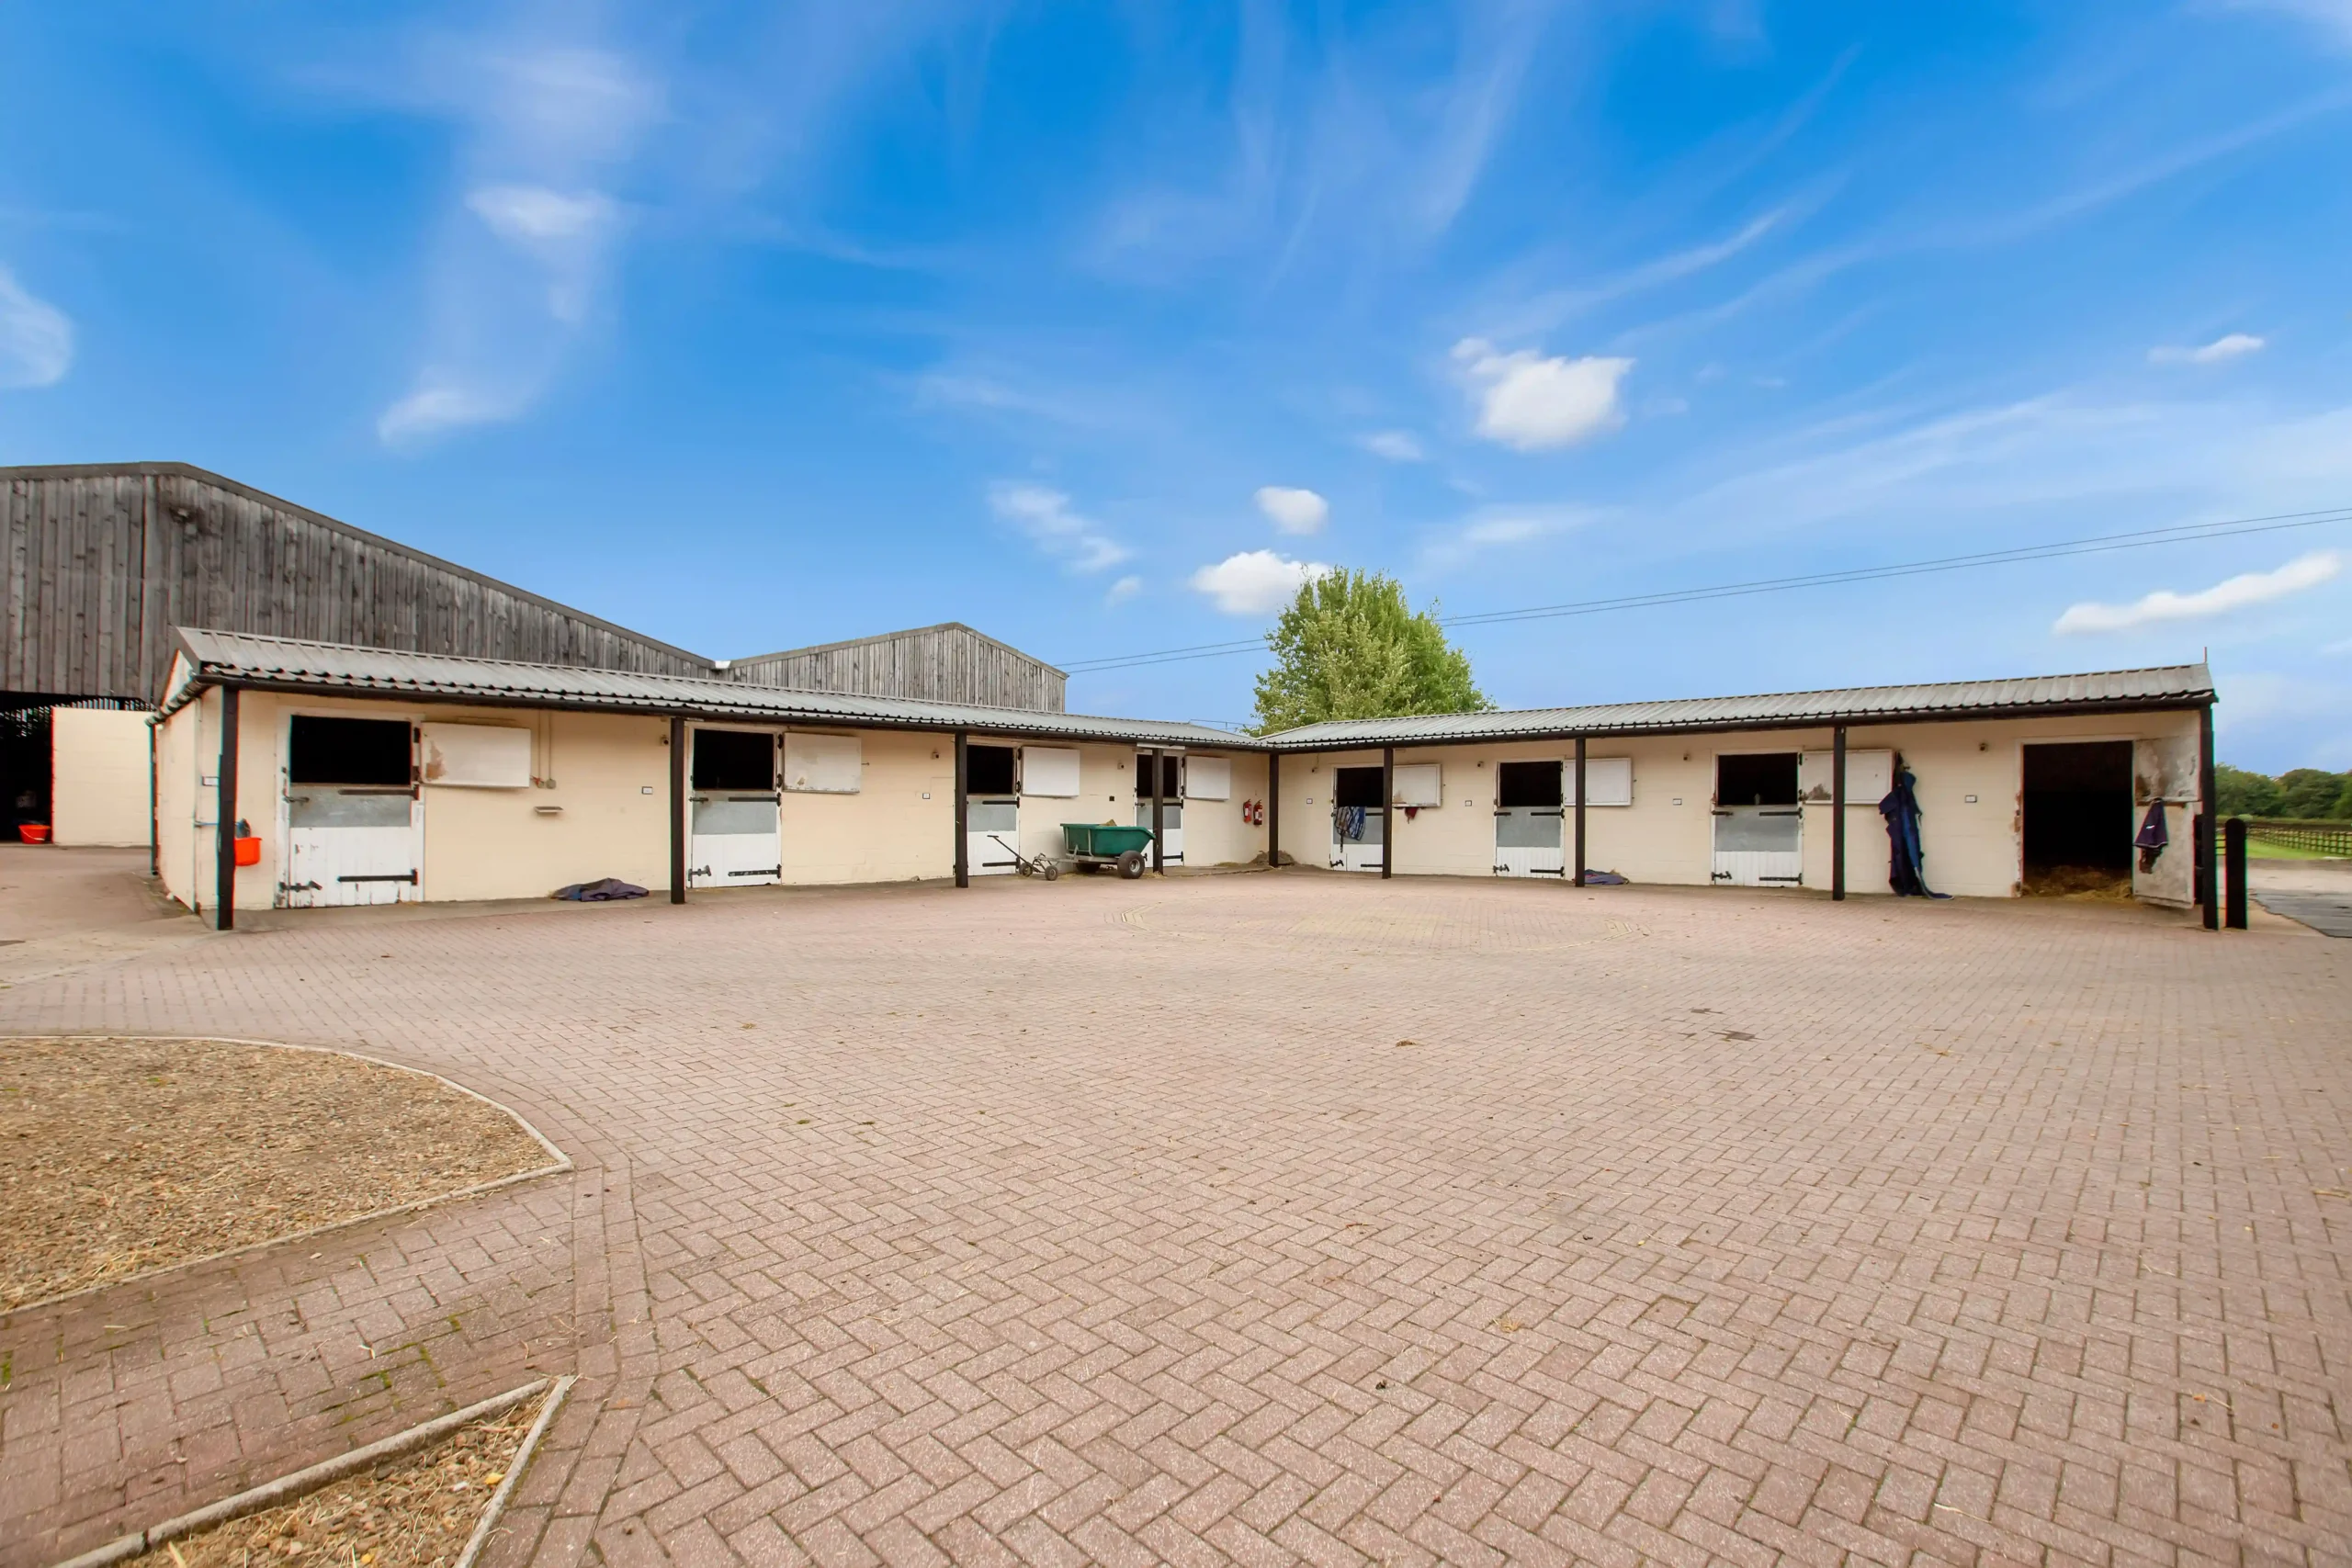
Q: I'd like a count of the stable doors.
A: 8